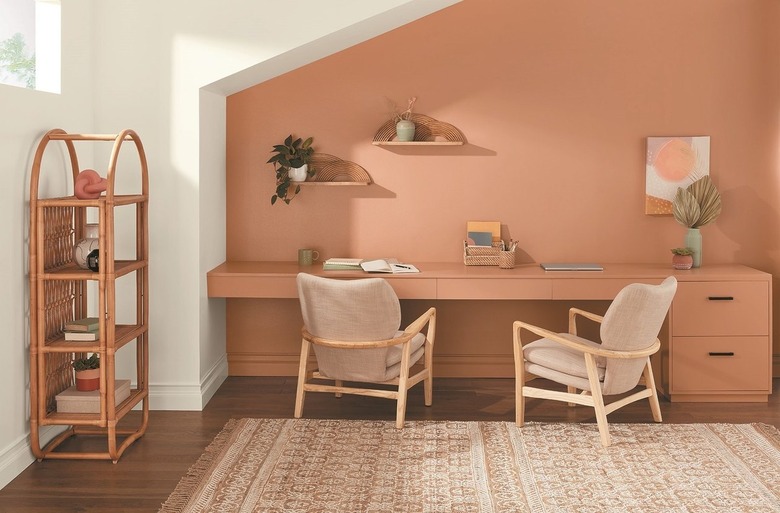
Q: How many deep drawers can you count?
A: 2